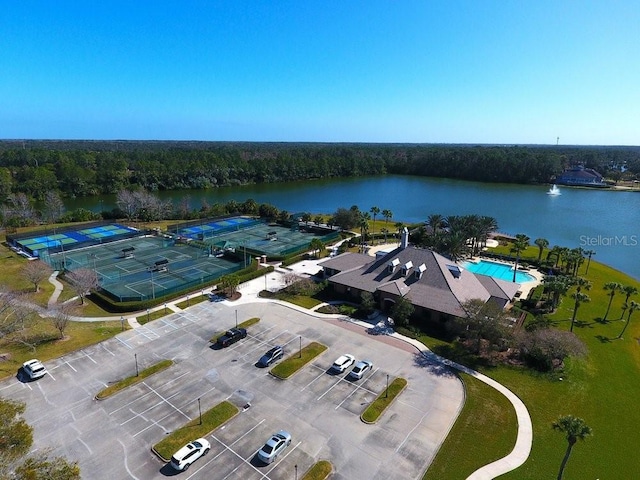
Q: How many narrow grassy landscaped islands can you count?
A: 6